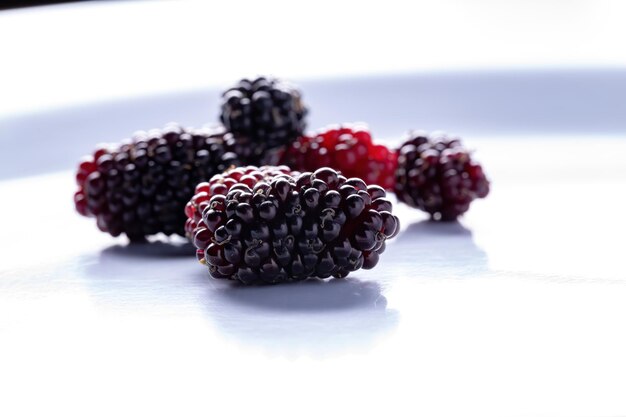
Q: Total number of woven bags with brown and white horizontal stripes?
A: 0